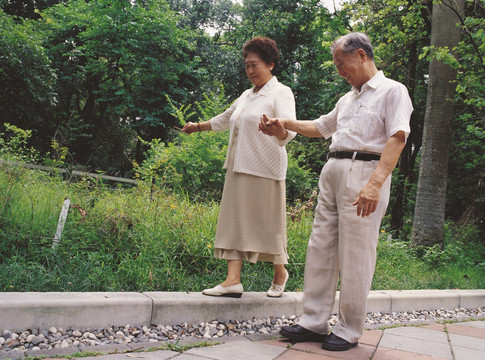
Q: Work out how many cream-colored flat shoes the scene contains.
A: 2